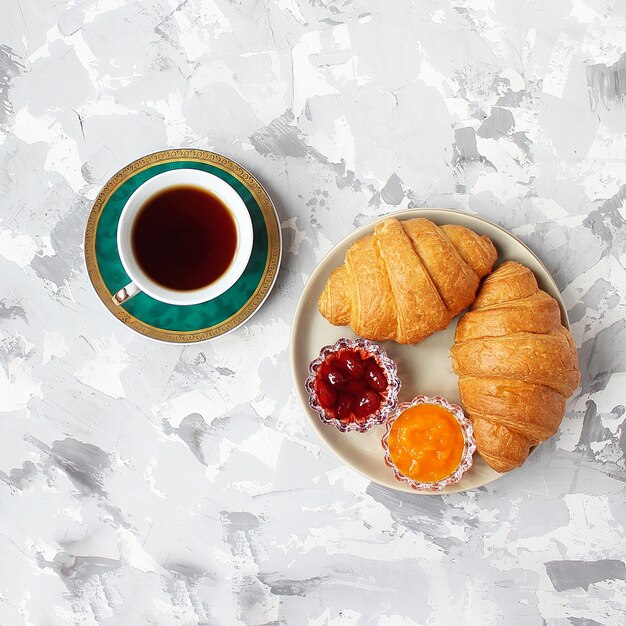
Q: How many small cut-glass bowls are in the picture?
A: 2